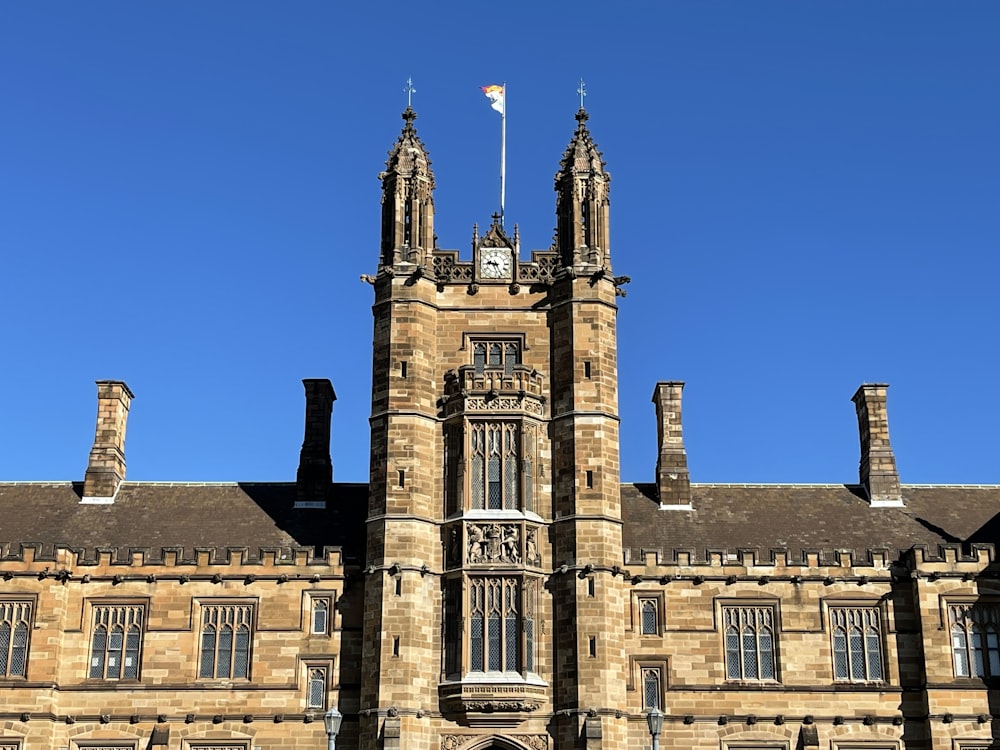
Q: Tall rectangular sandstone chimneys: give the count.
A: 4